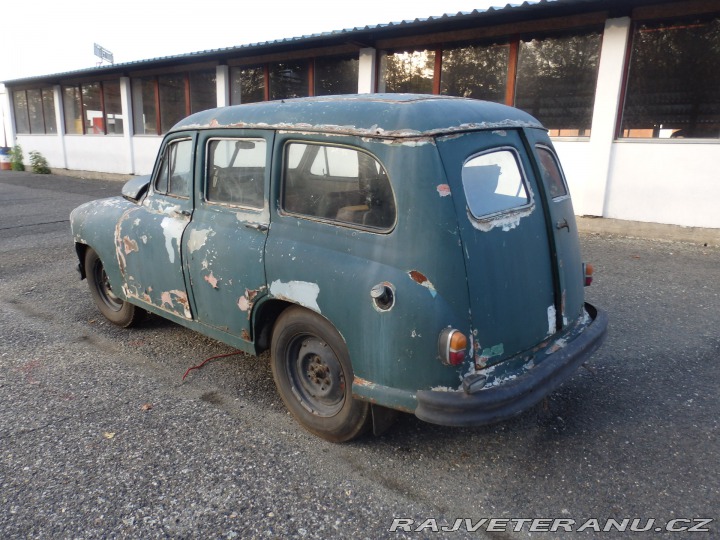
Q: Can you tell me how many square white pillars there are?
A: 6